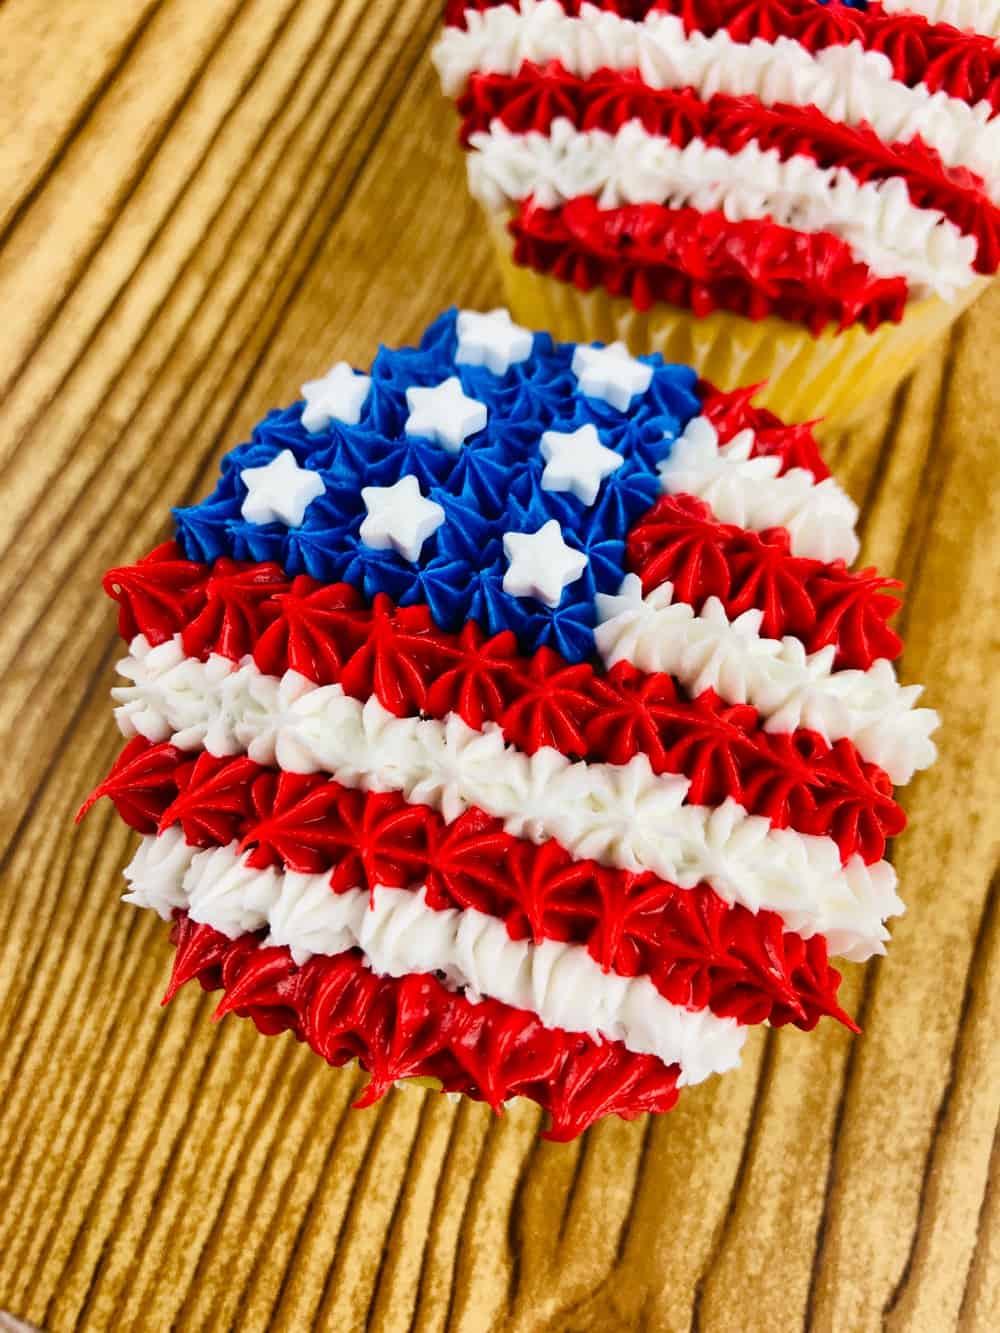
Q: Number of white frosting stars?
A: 8